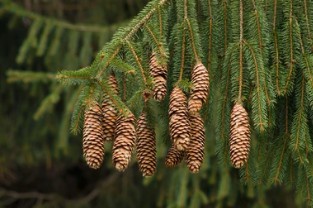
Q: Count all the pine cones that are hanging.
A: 10